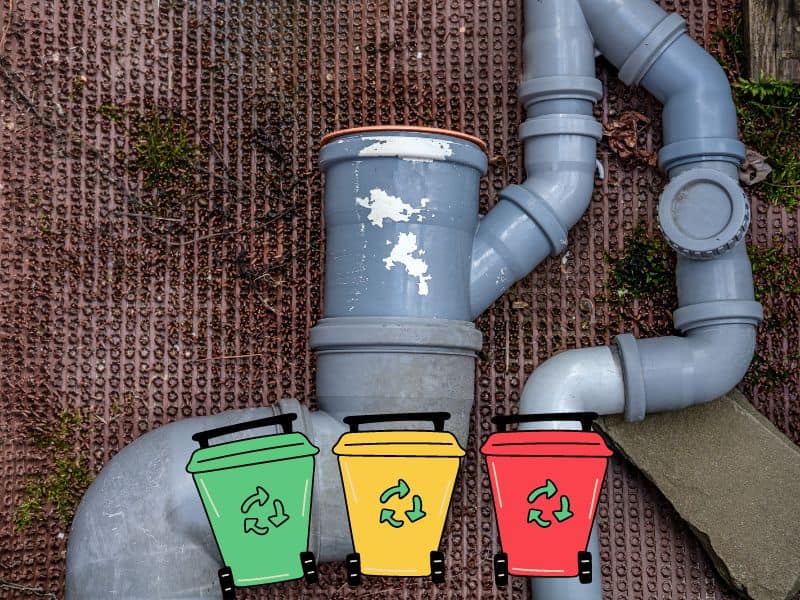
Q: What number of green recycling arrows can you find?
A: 9